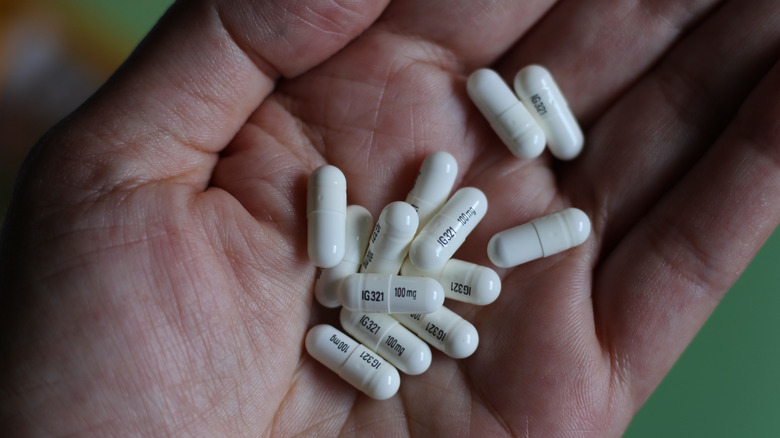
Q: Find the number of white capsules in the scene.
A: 13